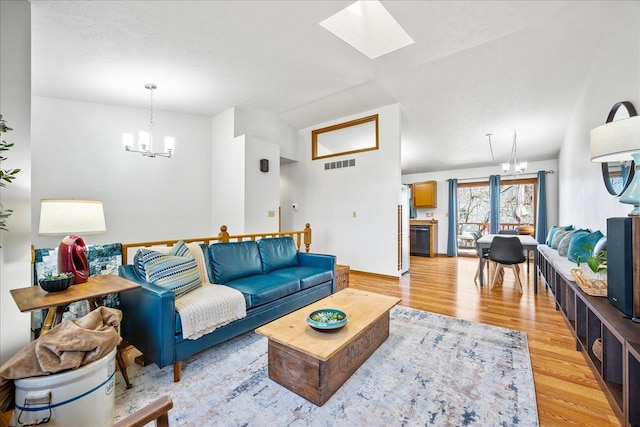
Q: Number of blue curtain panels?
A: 3